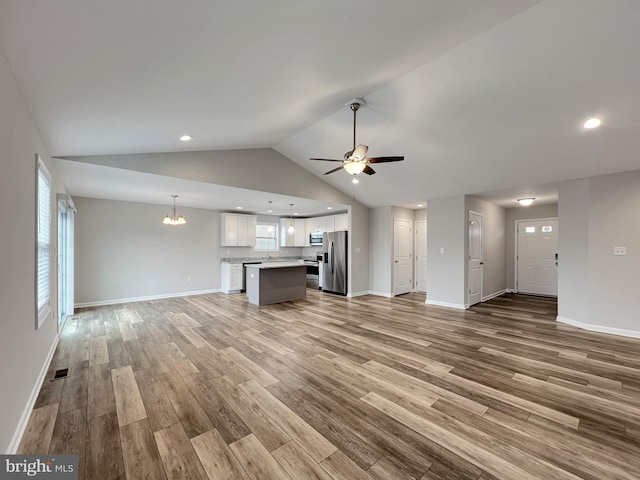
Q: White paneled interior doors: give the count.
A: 3